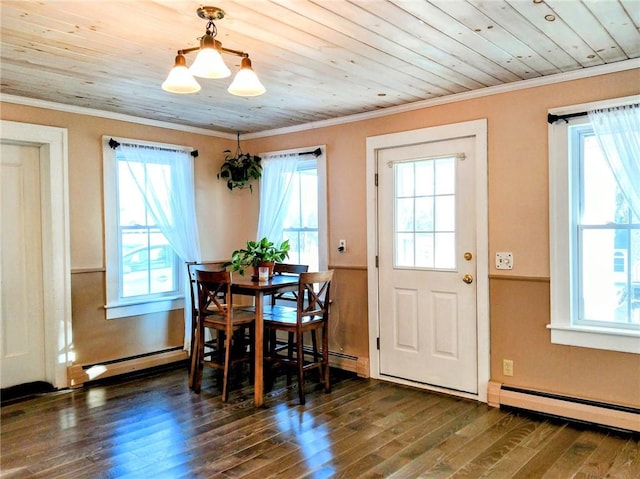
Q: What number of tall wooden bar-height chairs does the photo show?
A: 4